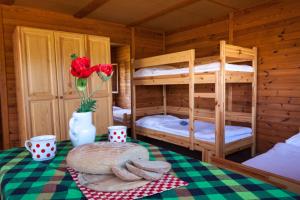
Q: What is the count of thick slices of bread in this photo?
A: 3